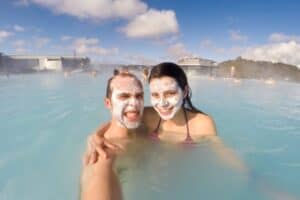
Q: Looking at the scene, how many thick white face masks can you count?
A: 2